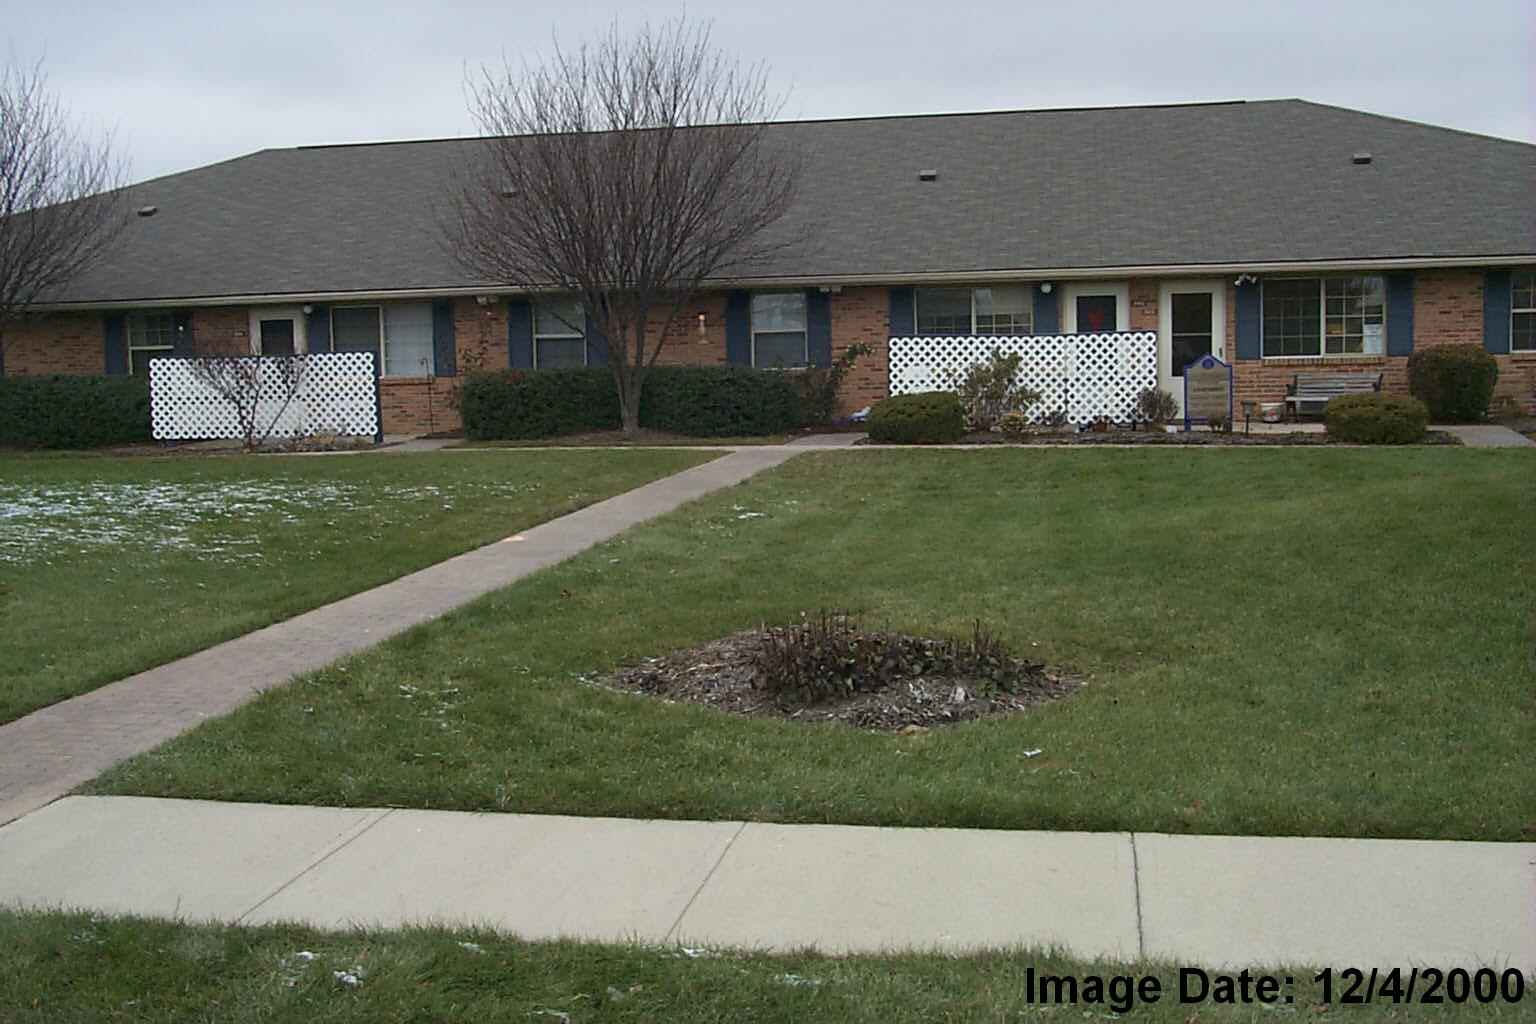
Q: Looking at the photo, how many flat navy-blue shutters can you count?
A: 13